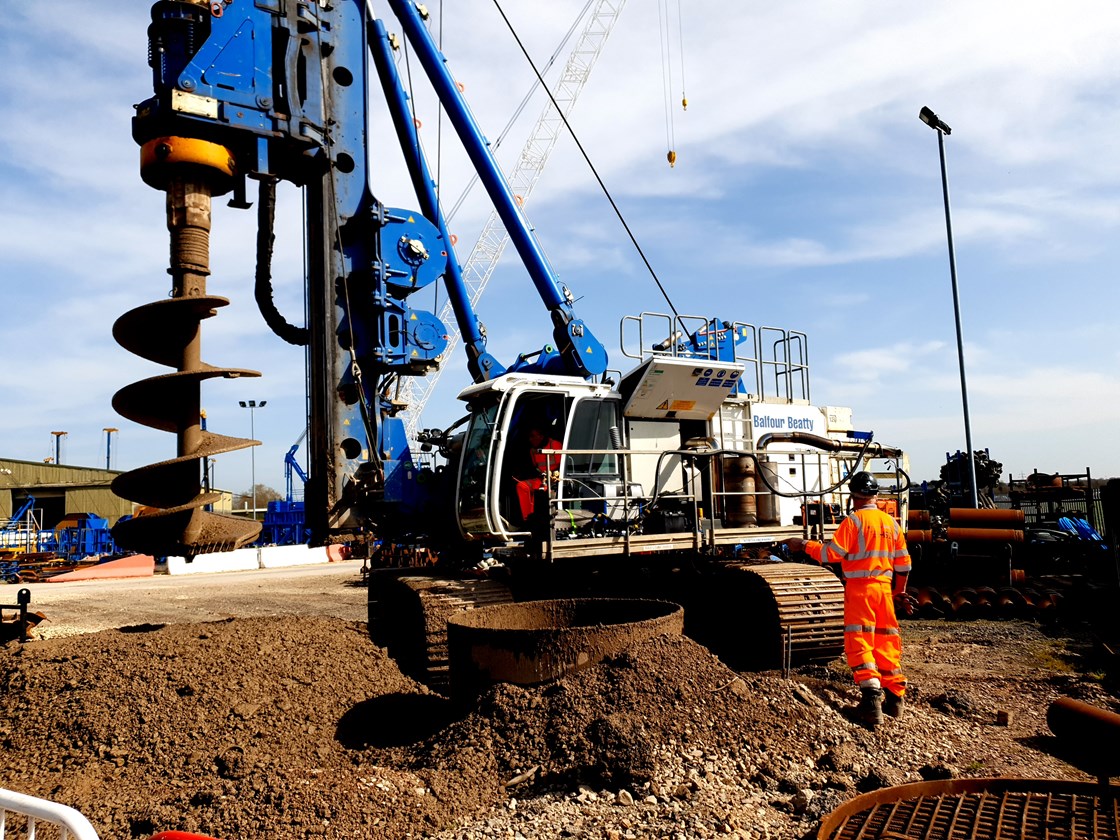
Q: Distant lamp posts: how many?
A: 2